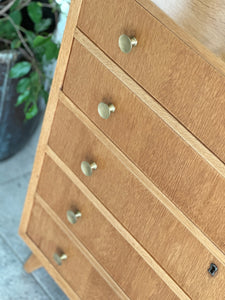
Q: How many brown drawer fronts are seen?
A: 5